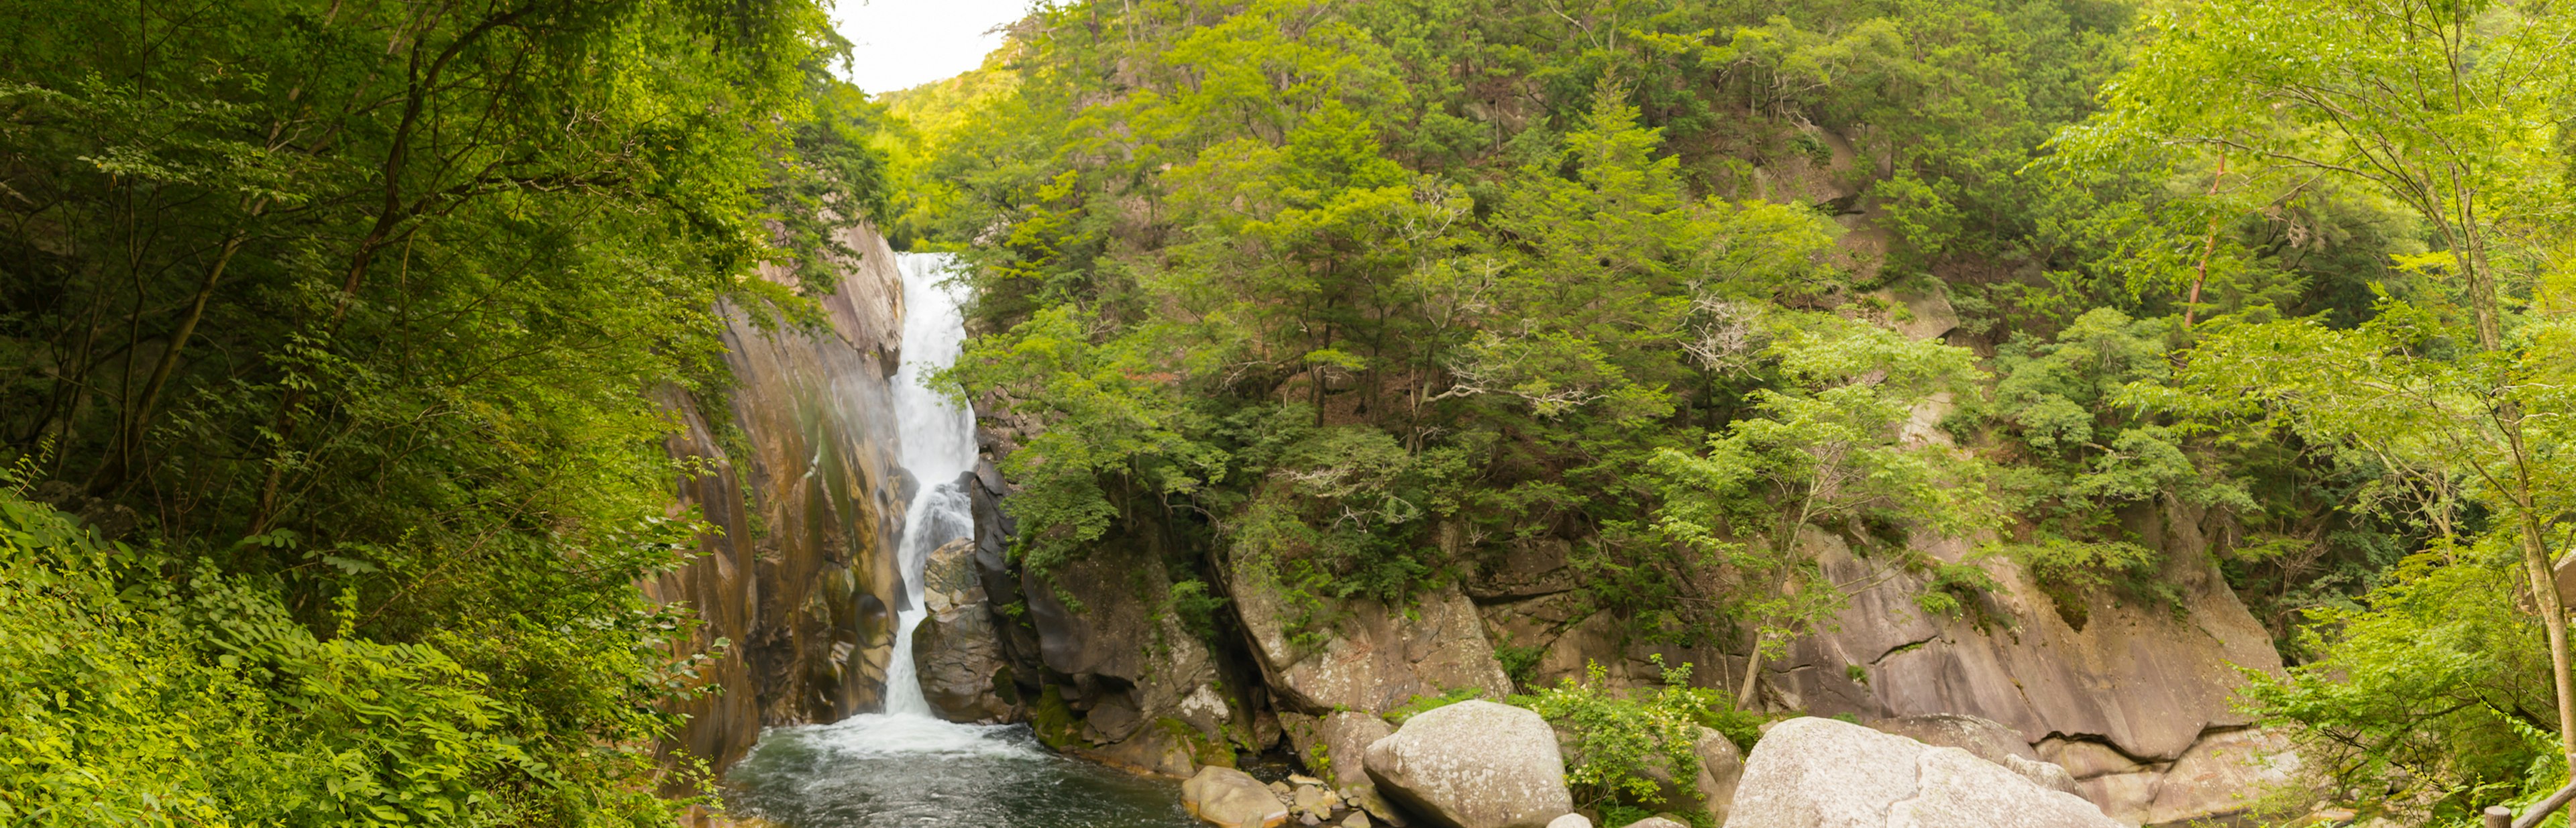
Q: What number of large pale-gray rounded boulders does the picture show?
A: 2